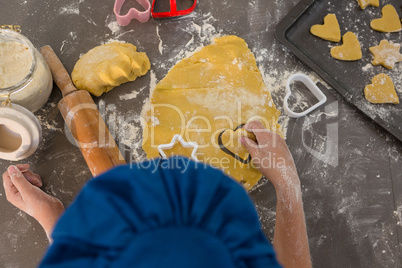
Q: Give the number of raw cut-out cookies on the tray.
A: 6